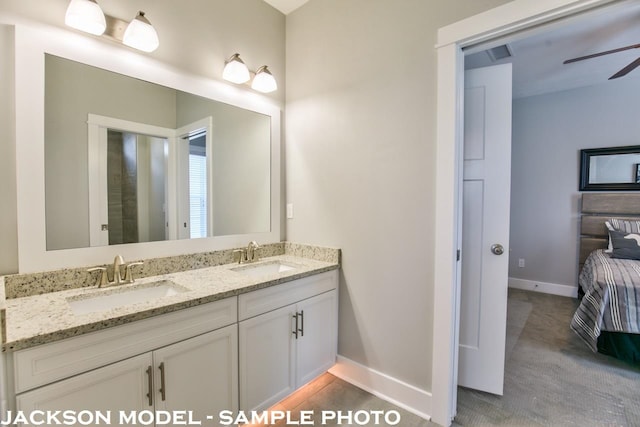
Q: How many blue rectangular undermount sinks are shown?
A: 0